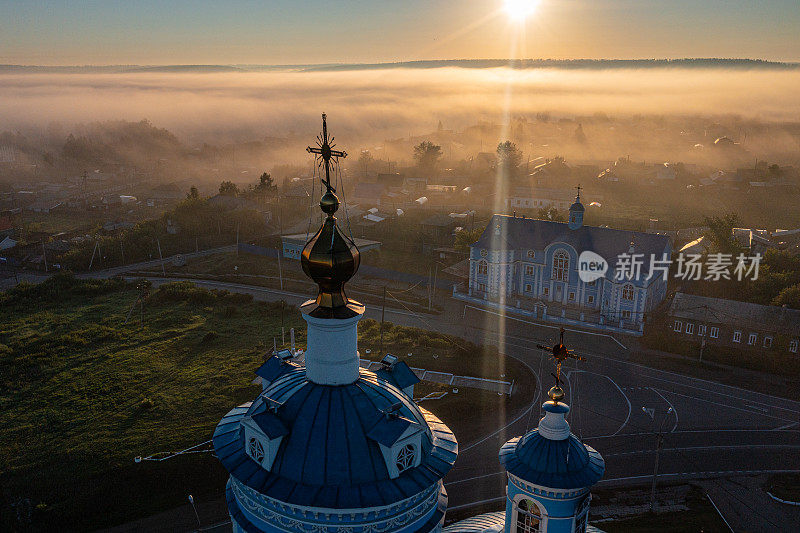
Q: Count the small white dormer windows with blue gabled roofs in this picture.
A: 4